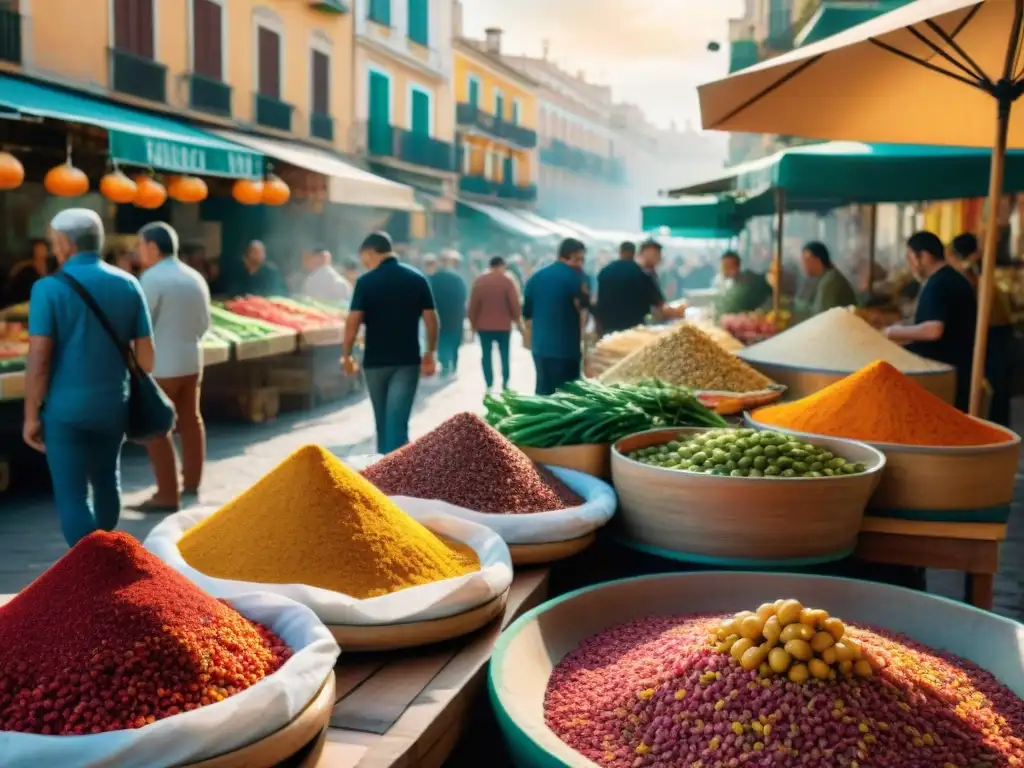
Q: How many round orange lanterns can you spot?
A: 7